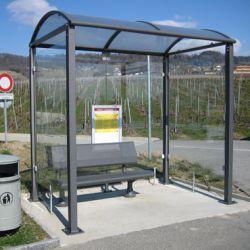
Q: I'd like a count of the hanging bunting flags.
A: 0